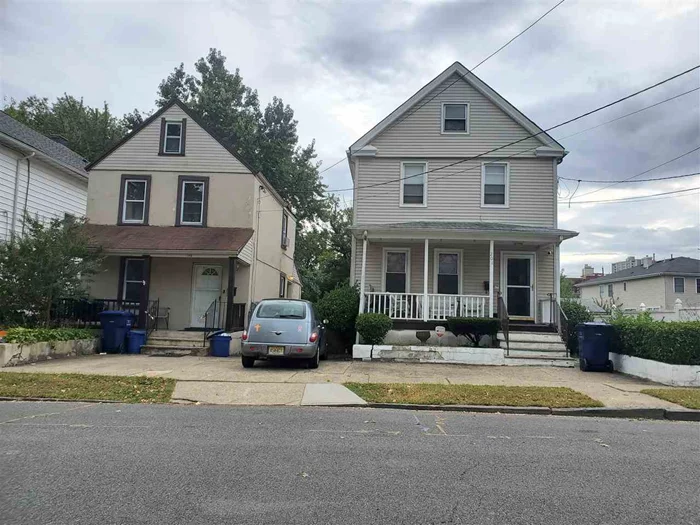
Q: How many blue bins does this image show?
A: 4